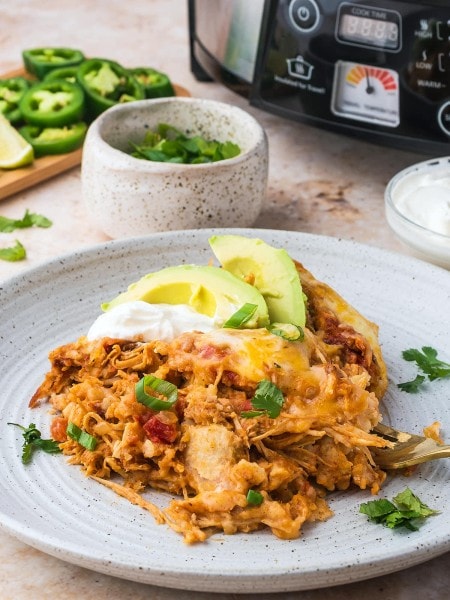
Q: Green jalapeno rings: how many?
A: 7